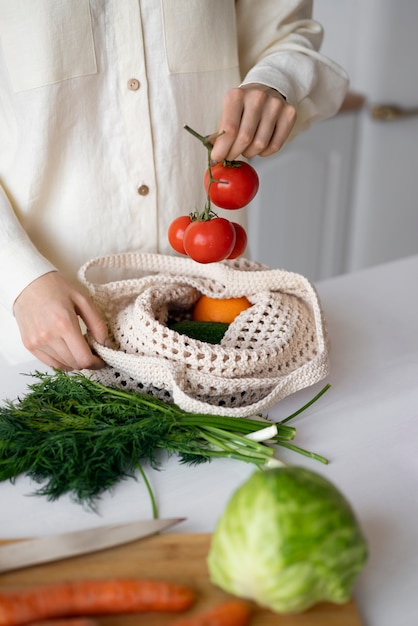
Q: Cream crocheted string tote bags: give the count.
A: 1